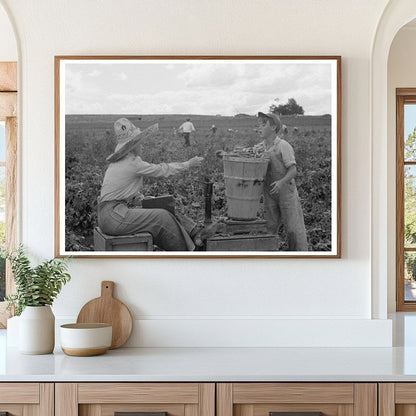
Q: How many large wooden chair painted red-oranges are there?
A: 0